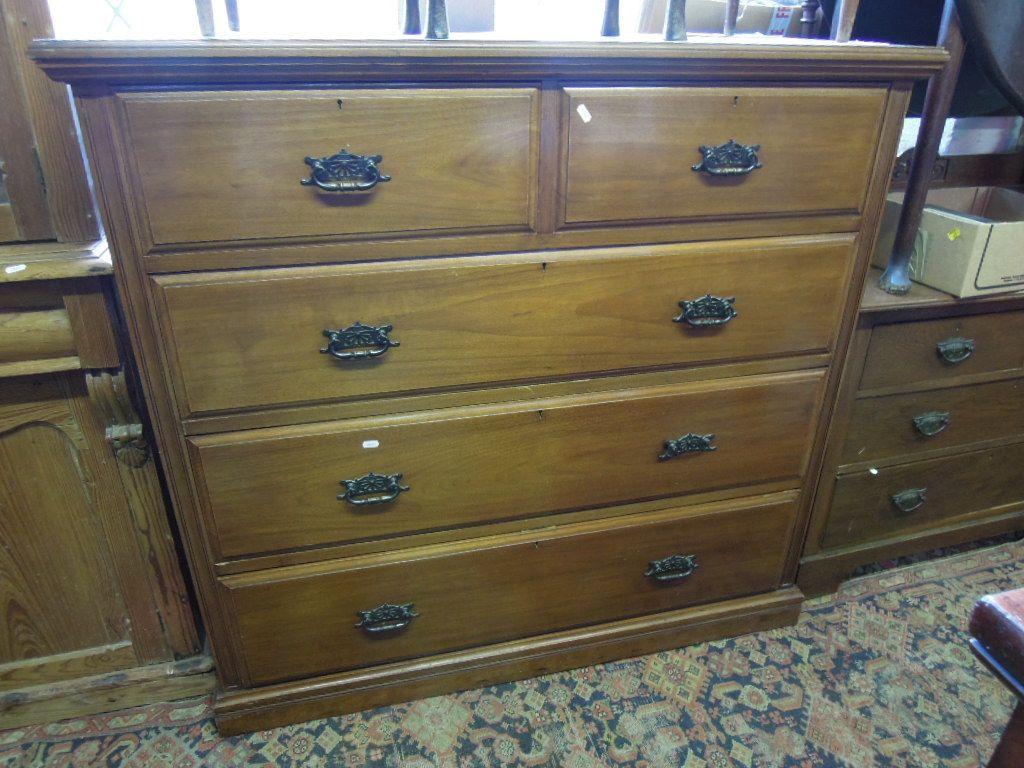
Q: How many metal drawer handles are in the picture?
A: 11